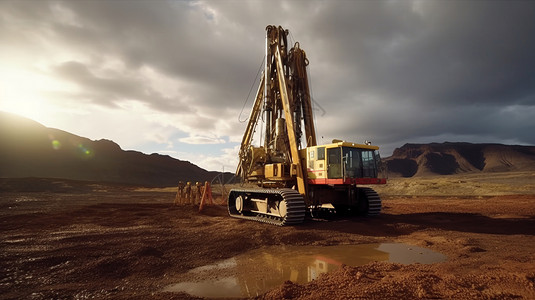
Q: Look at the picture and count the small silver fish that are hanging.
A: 0